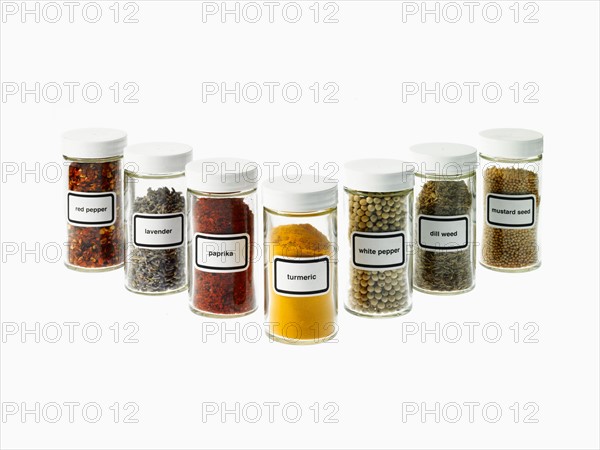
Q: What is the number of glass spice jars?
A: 7